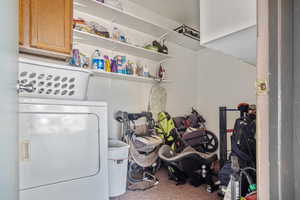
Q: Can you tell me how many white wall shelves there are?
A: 3